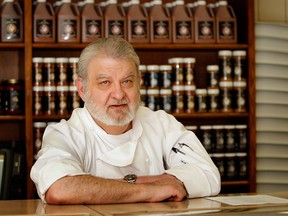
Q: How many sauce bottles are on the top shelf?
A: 10